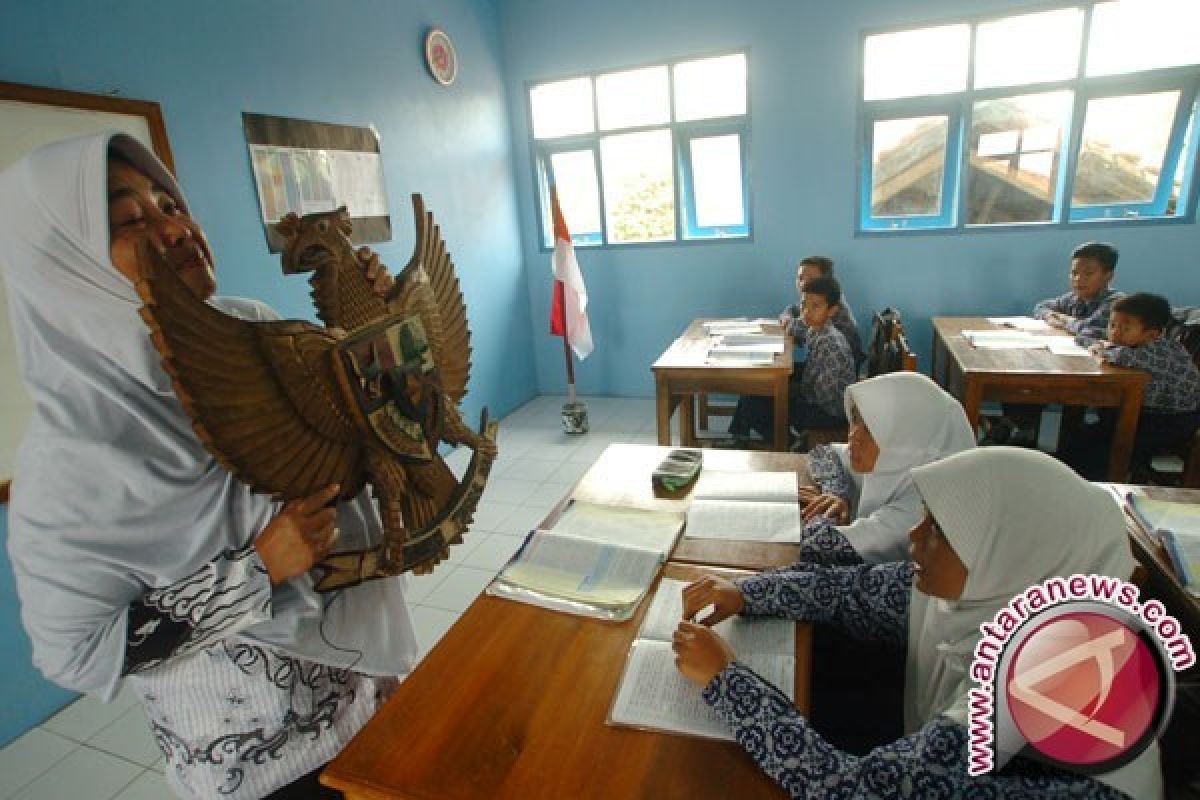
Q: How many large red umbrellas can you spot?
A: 0